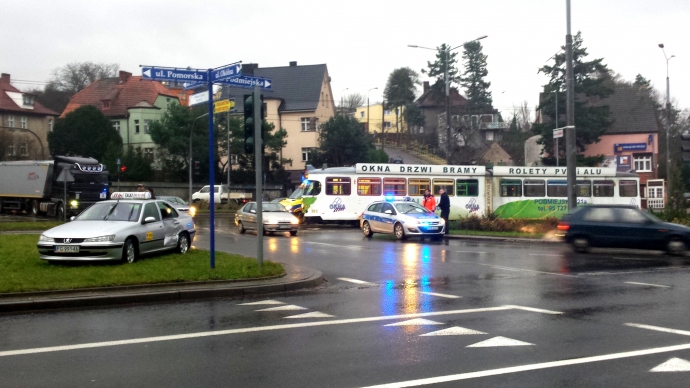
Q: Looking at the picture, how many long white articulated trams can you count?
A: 1